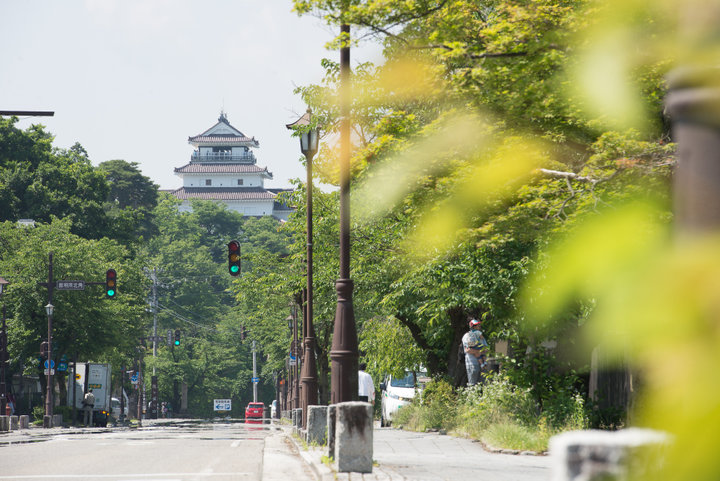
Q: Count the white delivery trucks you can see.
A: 1